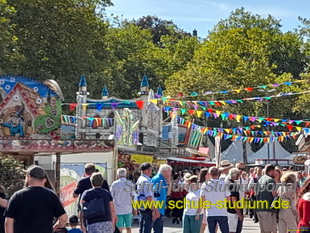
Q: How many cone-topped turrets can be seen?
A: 4